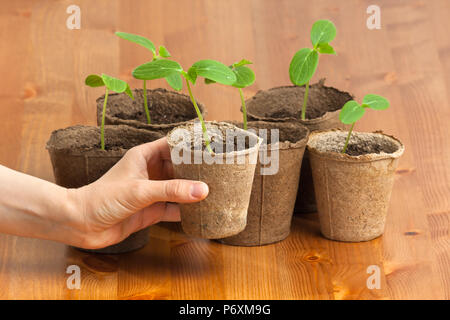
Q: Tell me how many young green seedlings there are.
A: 6